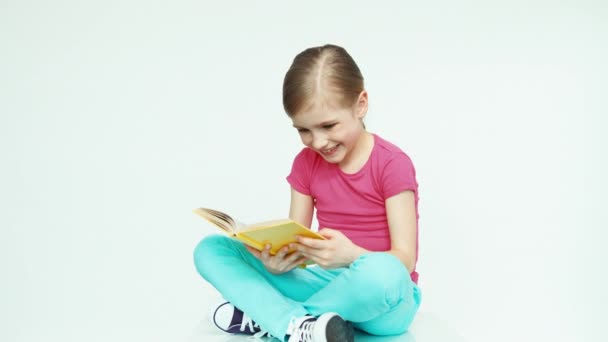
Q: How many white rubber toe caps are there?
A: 2